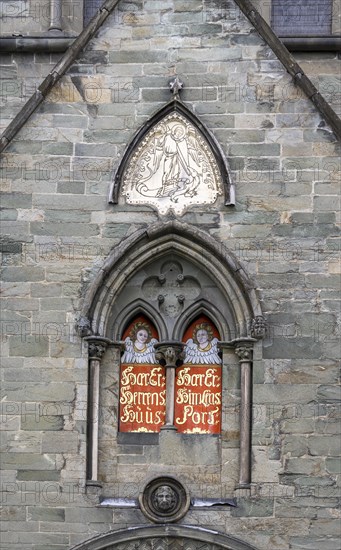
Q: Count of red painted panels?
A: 2